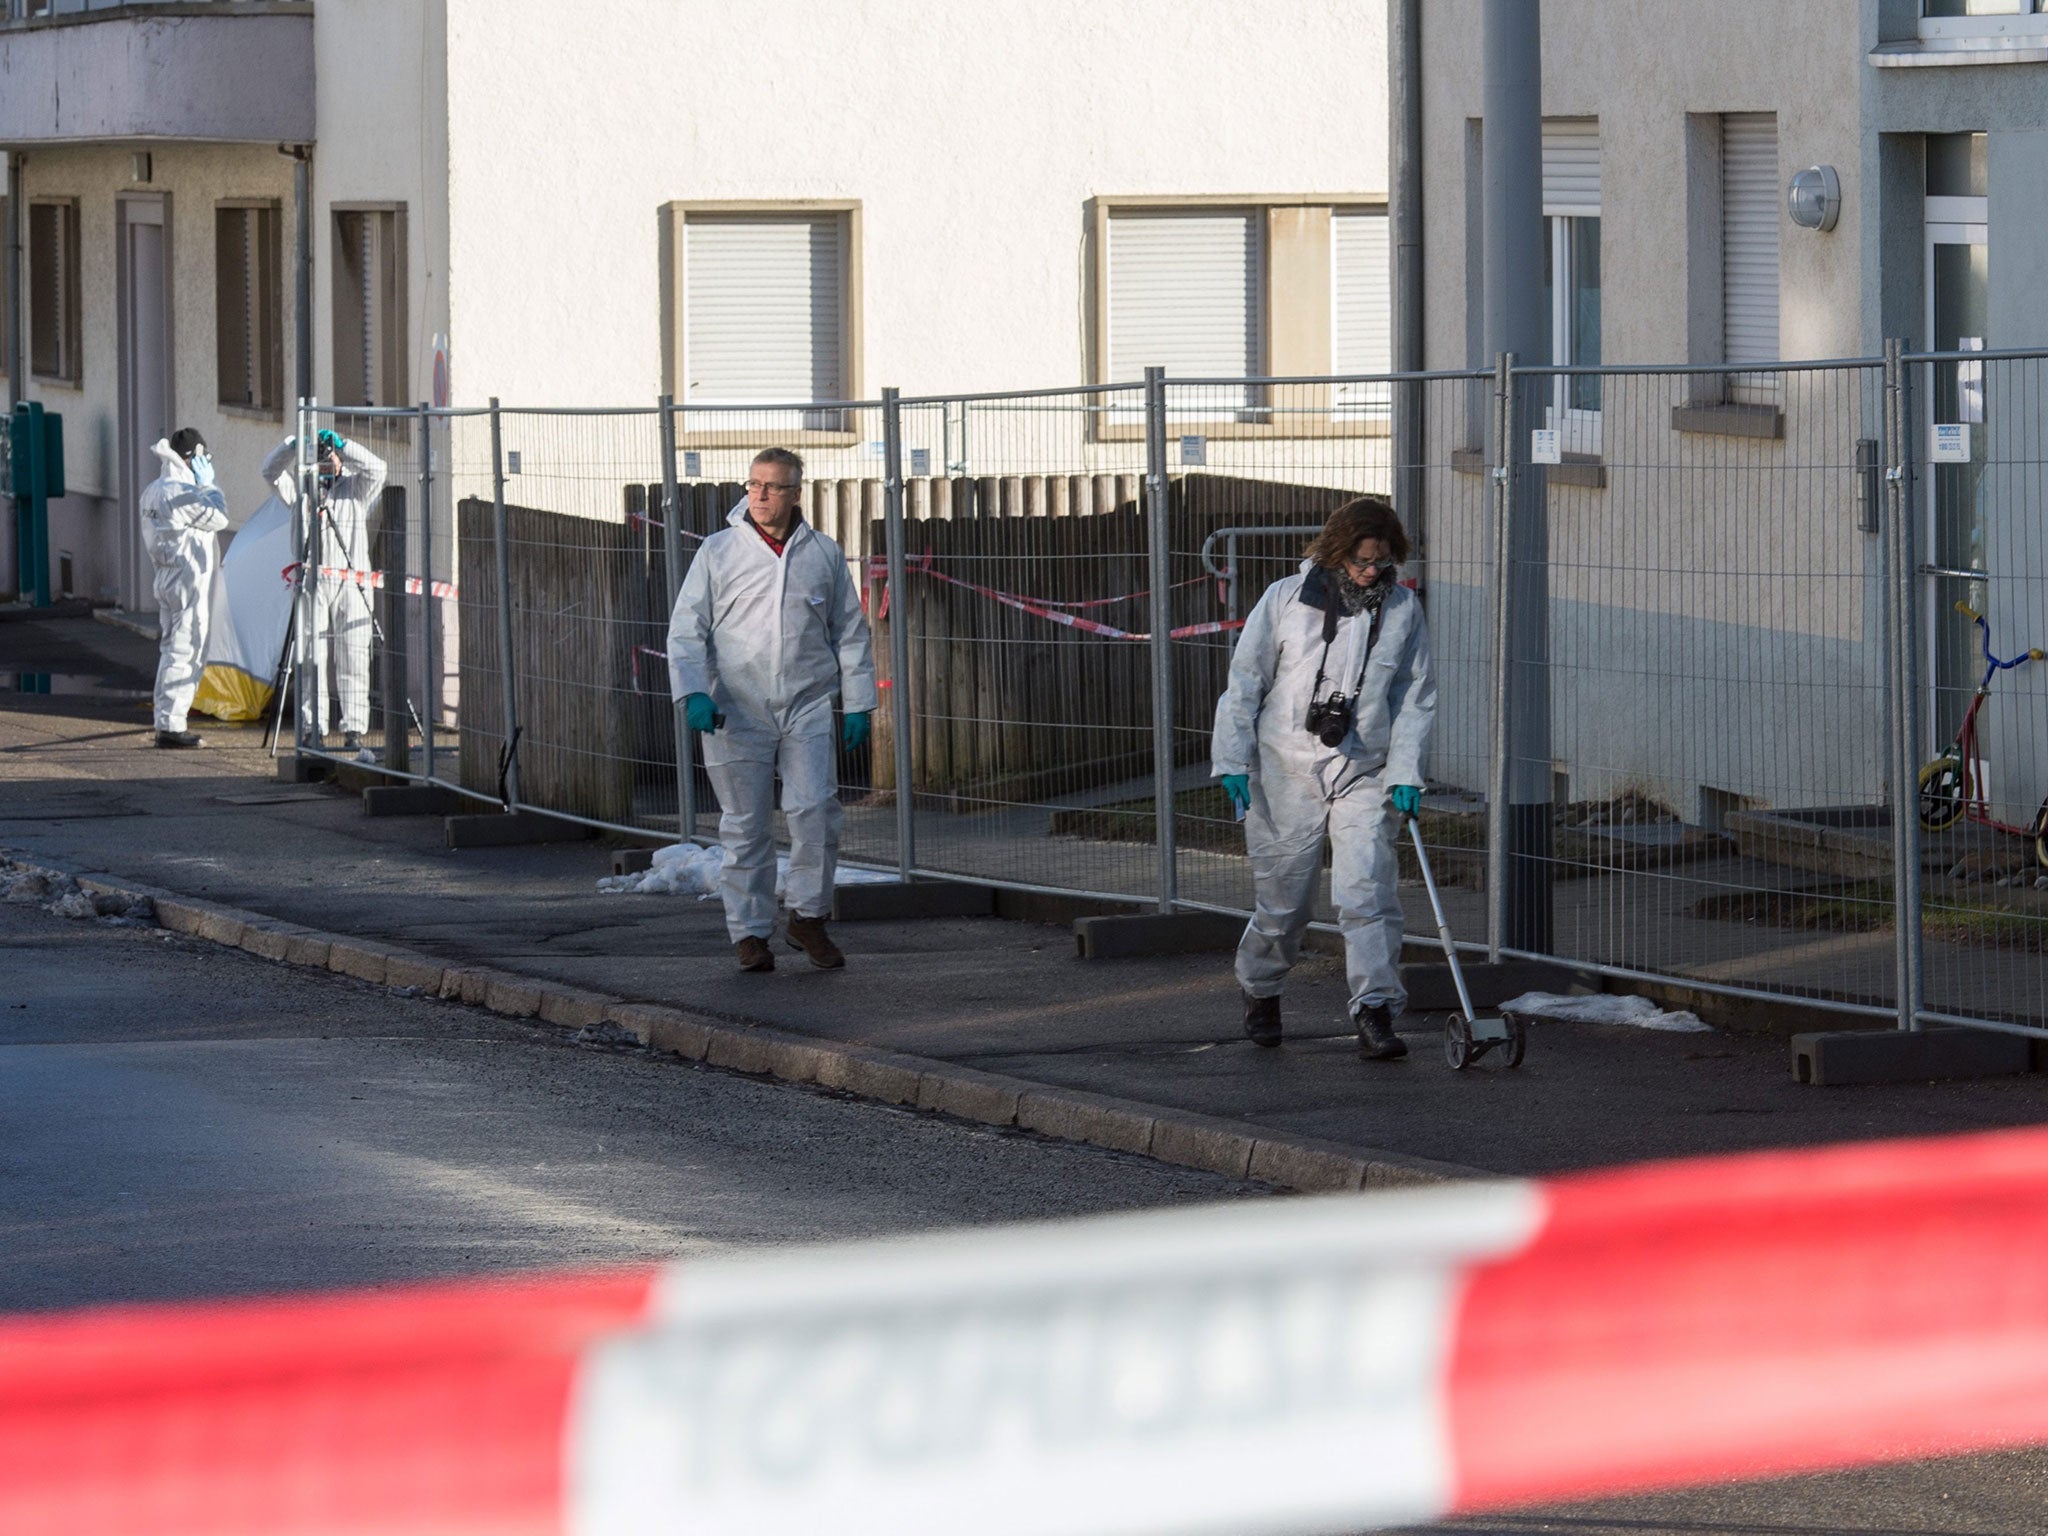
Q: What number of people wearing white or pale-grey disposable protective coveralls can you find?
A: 4